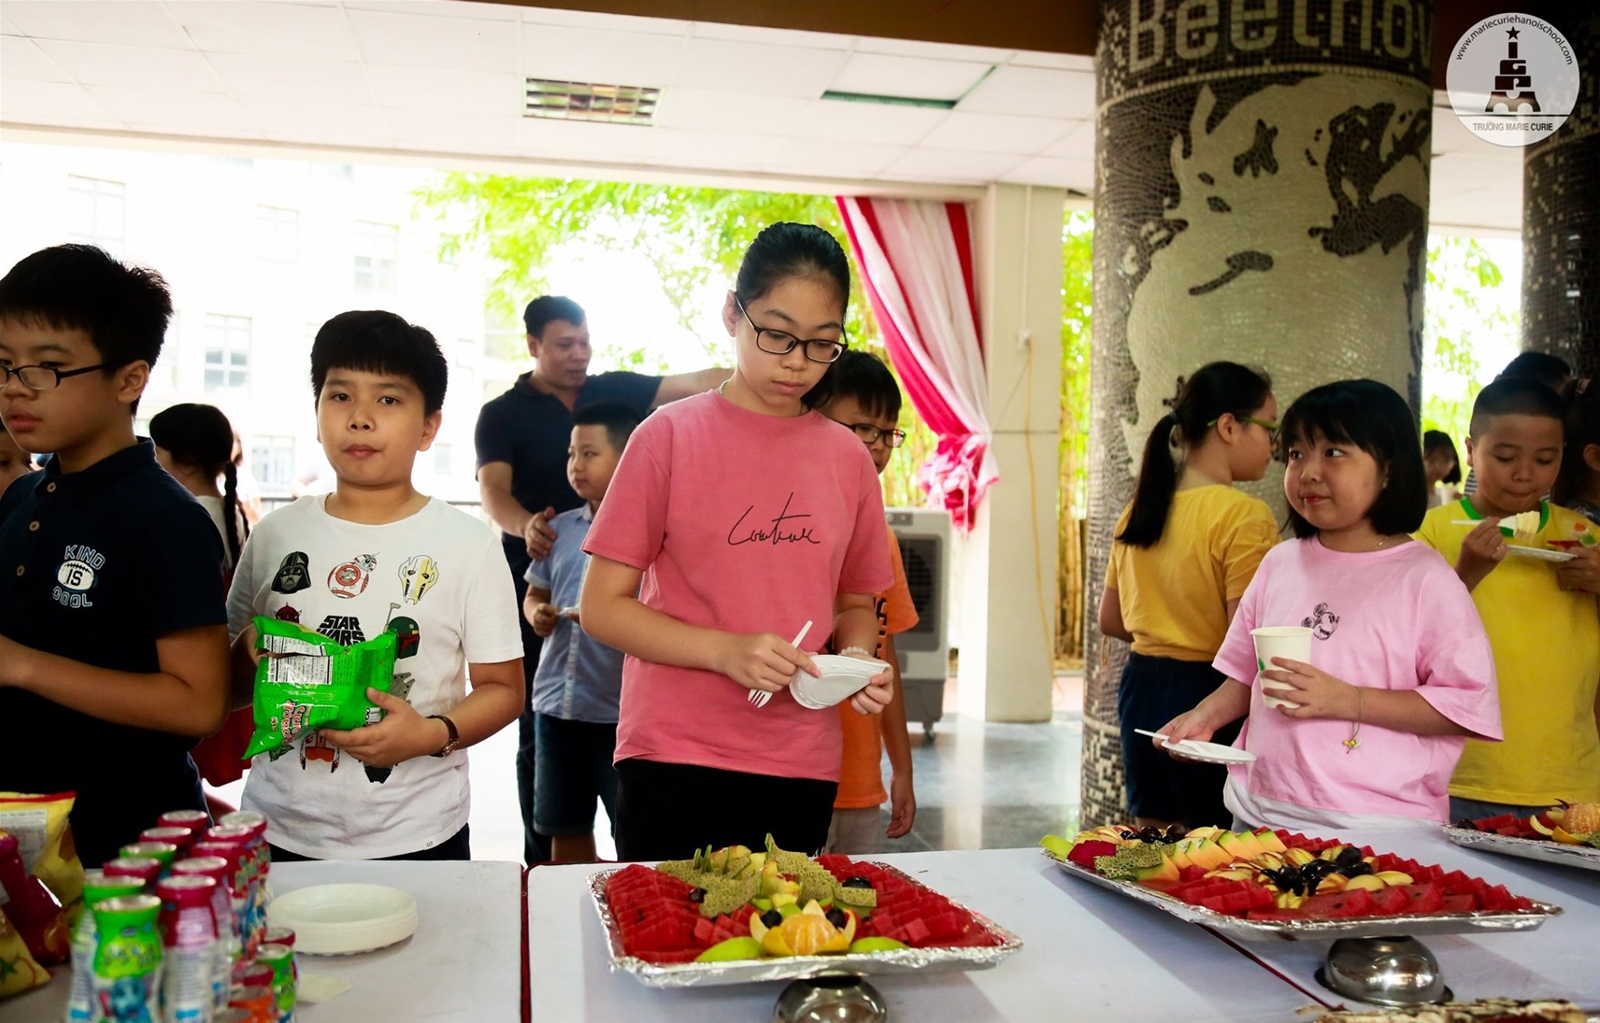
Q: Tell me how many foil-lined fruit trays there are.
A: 3